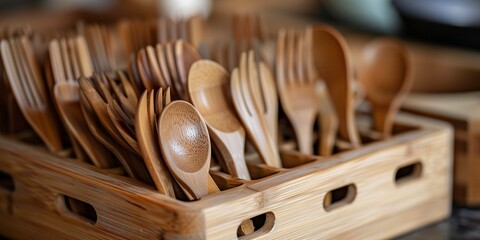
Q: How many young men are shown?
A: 0